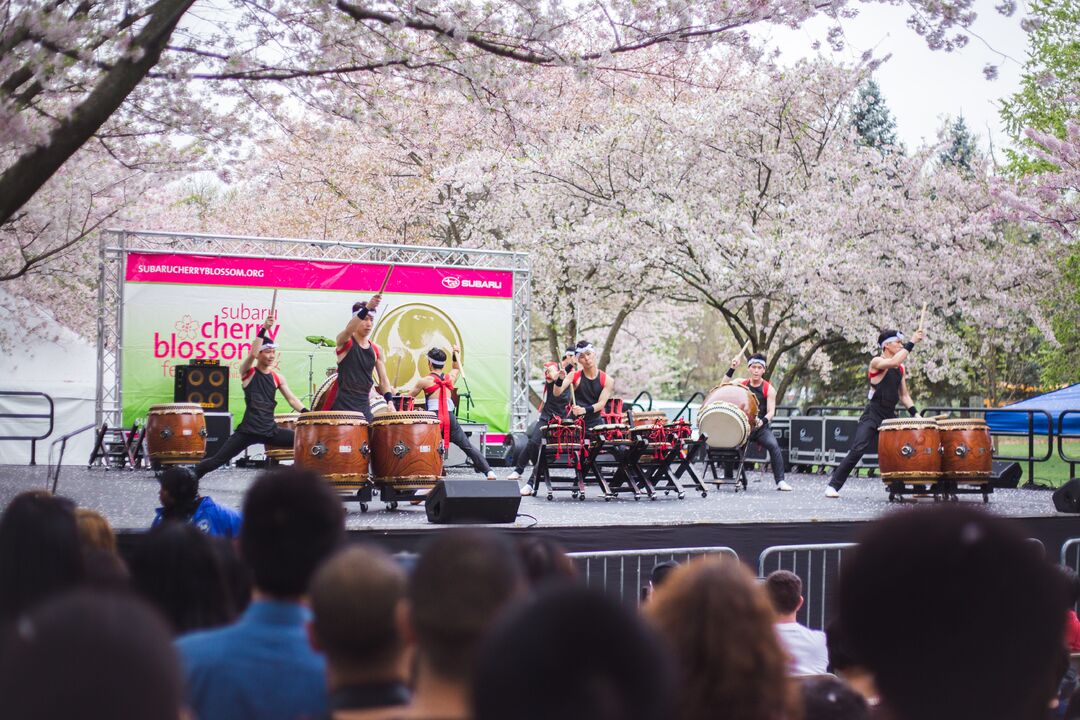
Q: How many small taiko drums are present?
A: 4